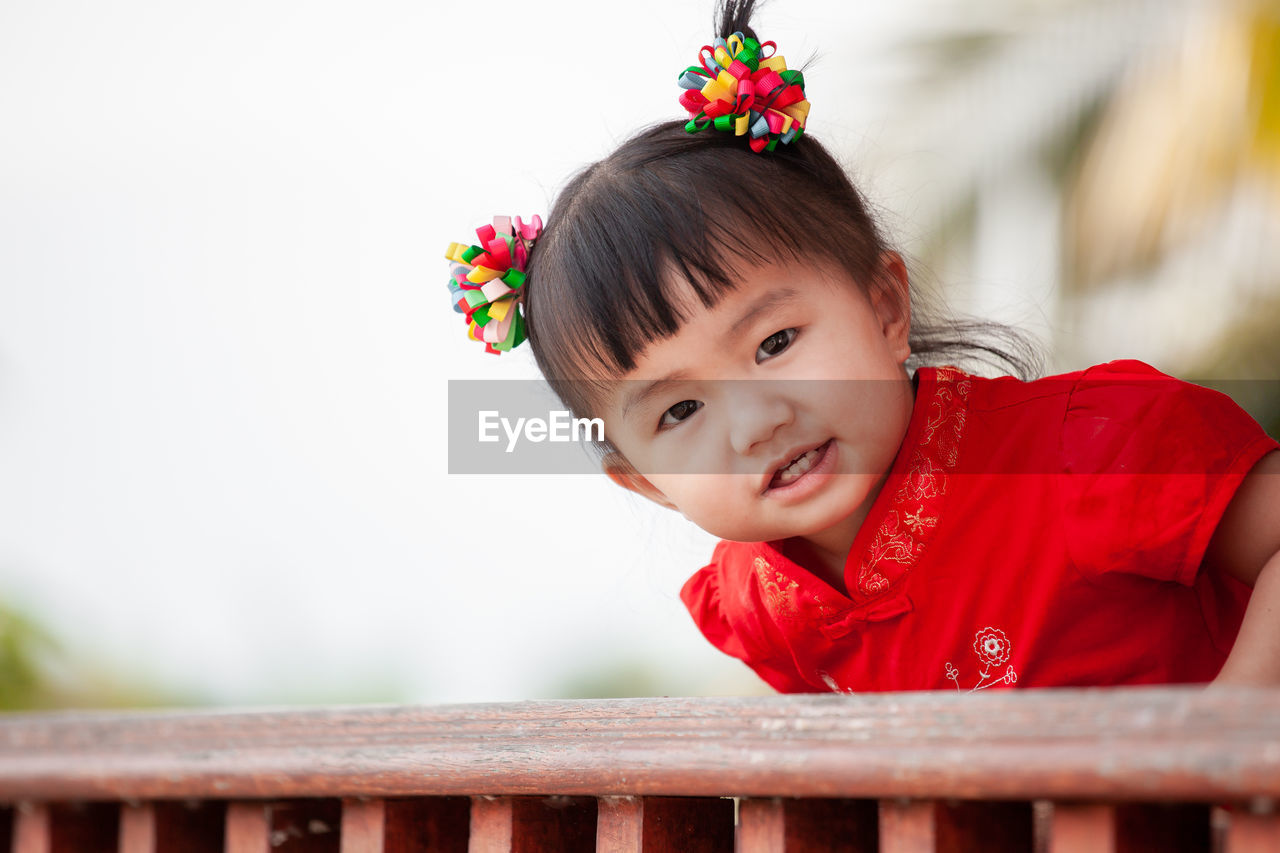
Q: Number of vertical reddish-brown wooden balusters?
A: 10